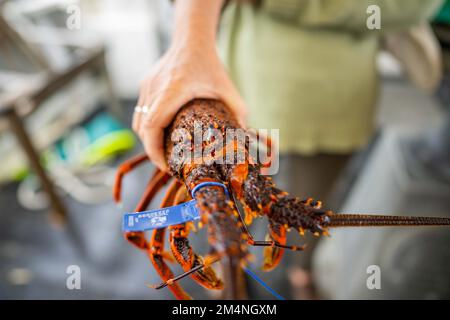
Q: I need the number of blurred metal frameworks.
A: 1